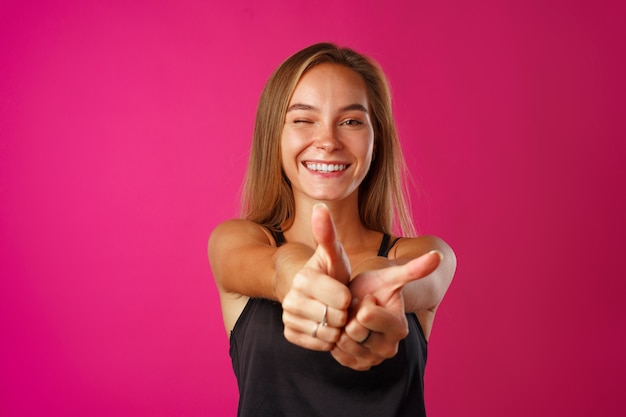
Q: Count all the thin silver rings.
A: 2